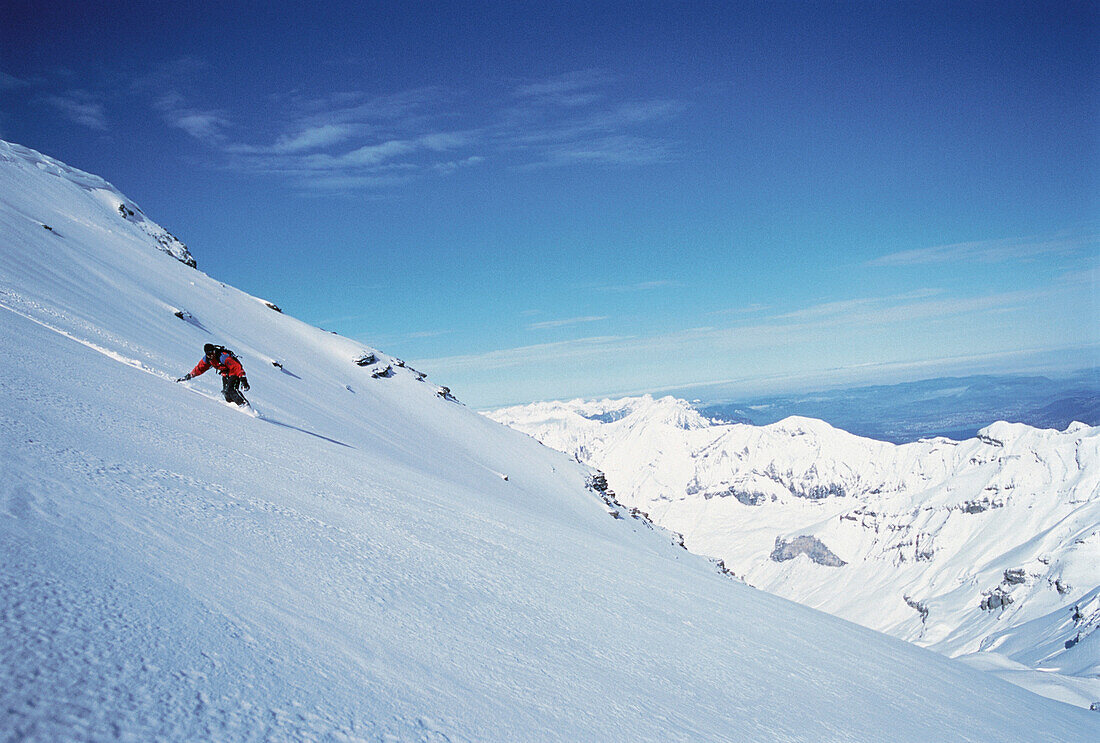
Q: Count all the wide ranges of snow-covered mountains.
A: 1